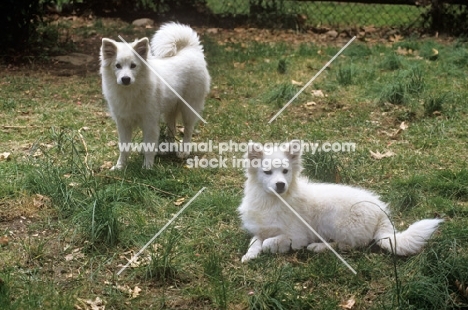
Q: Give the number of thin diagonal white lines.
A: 4